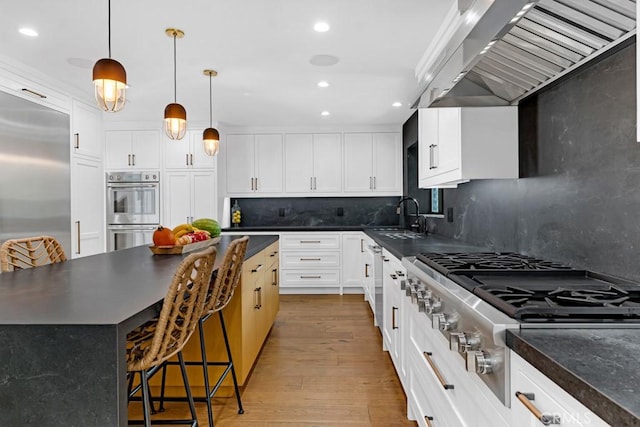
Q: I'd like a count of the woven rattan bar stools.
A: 3